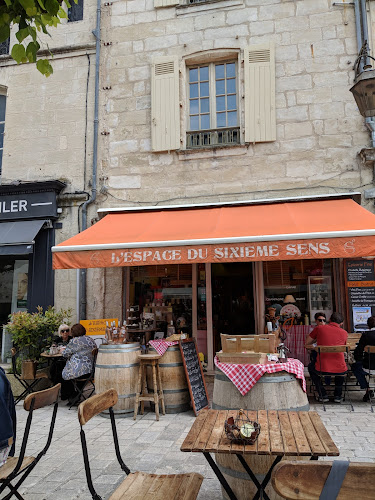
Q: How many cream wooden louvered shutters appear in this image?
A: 2